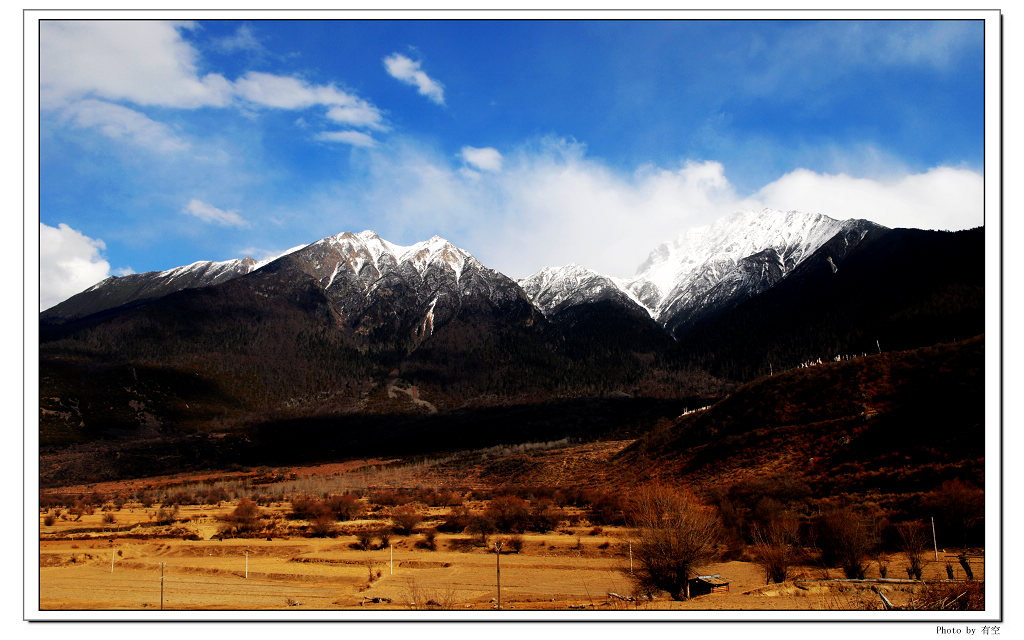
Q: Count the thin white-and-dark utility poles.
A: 7